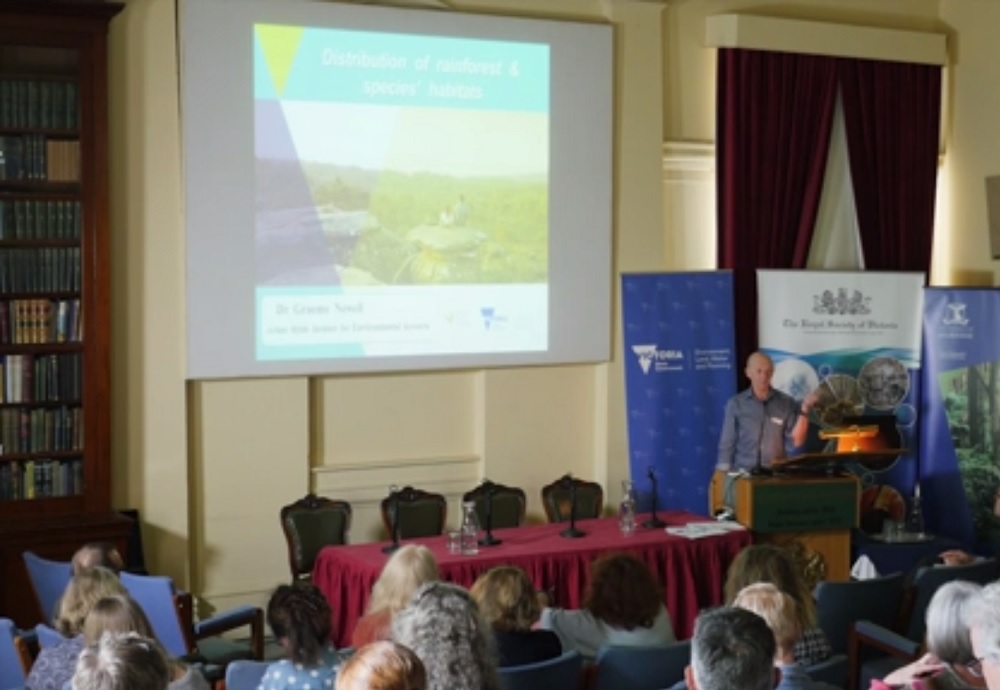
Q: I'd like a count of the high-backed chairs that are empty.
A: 4